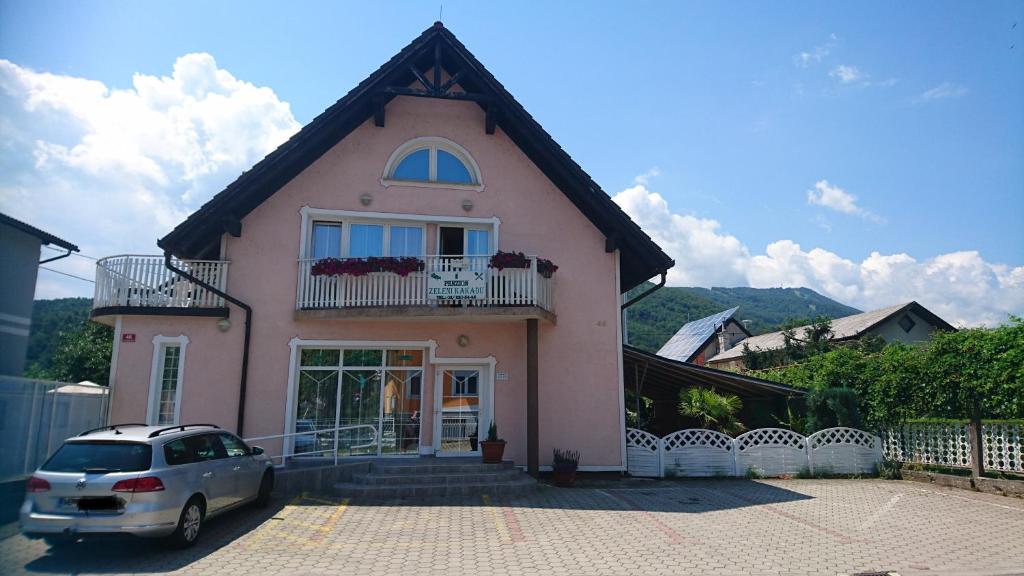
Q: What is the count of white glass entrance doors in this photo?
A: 1